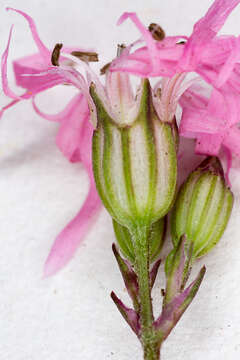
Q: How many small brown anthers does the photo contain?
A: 4